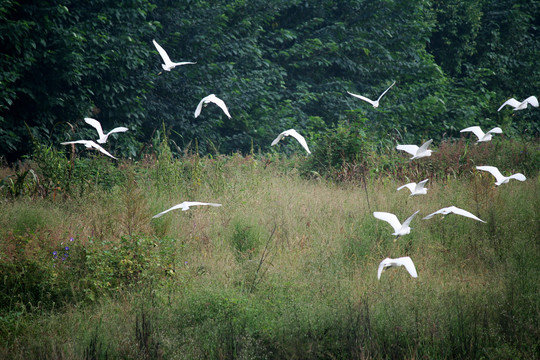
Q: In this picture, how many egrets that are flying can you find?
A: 15